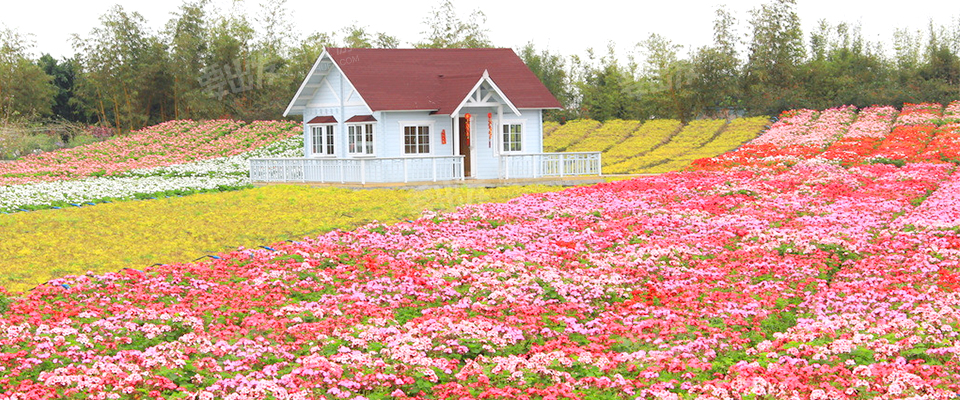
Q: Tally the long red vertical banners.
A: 2